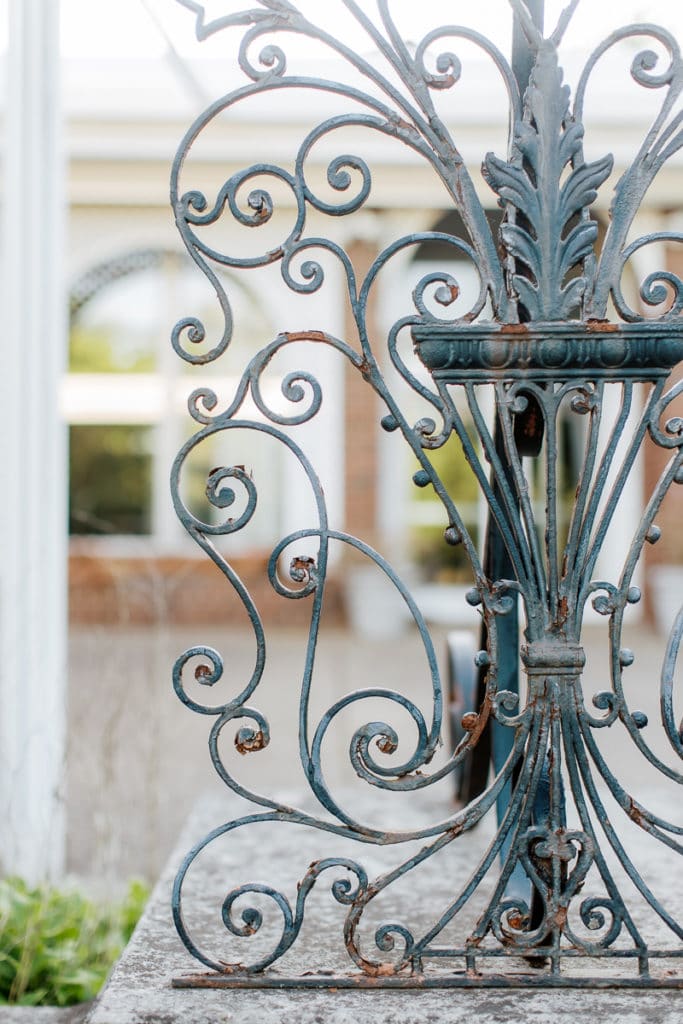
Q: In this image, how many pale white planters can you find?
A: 2